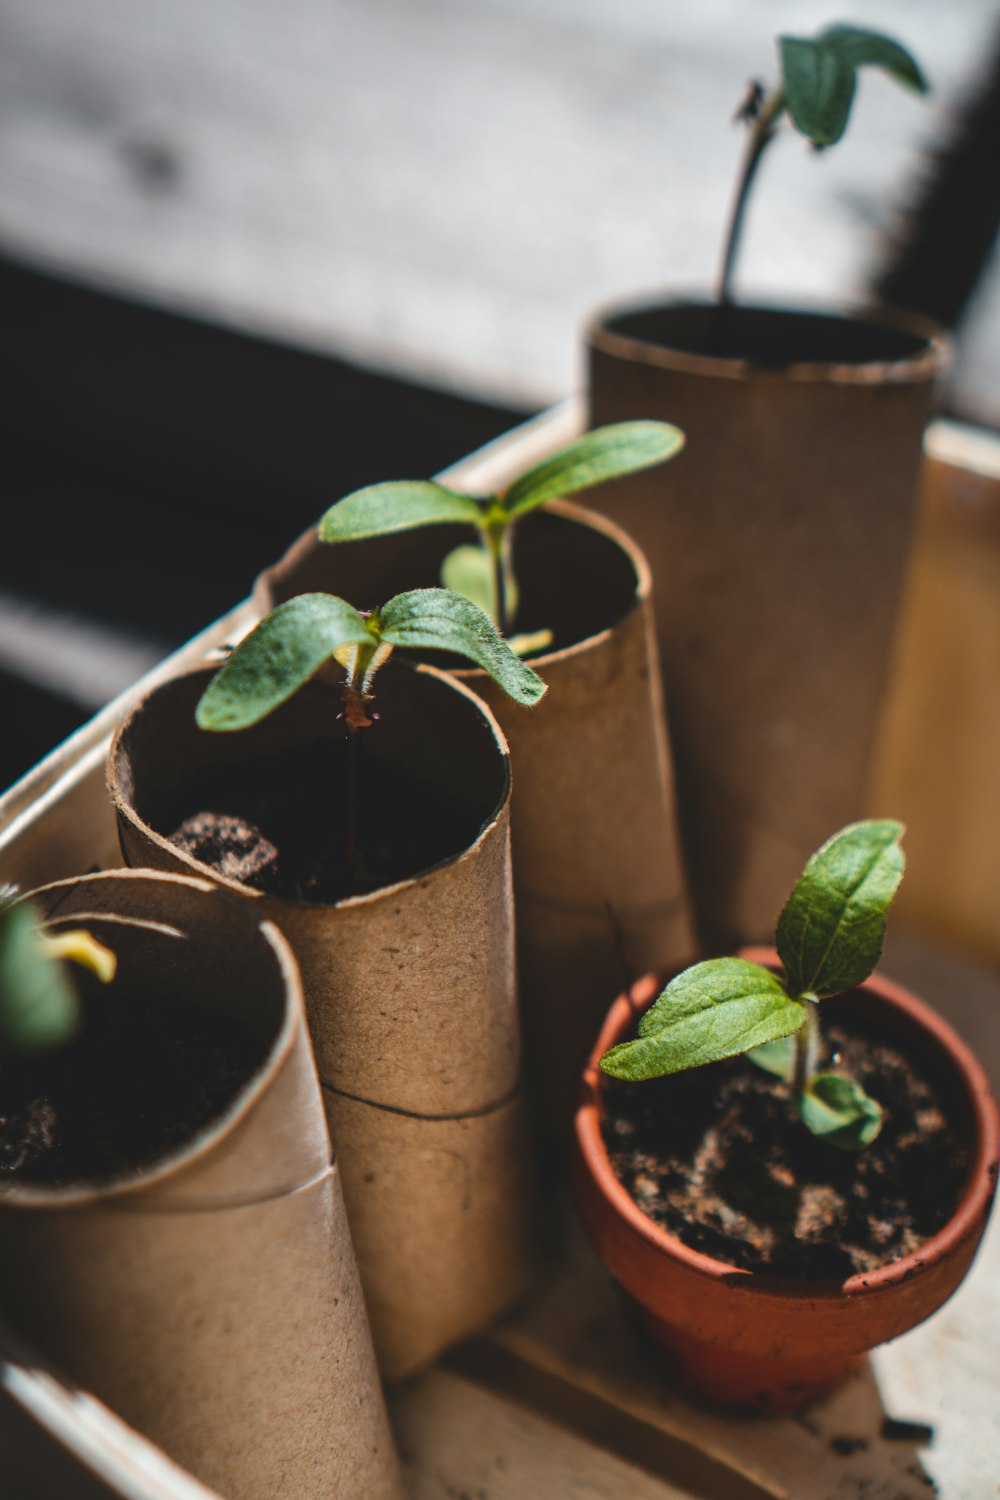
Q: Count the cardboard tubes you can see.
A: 4